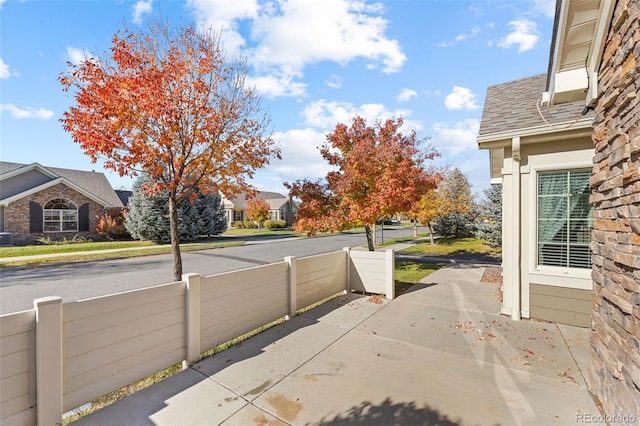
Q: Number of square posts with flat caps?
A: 5